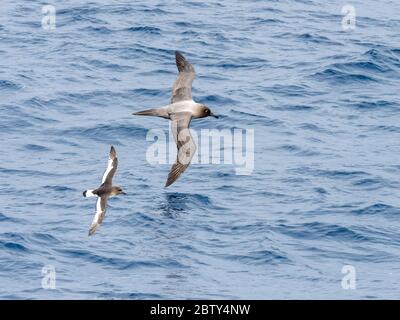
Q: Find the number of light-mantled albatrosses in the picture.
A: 1